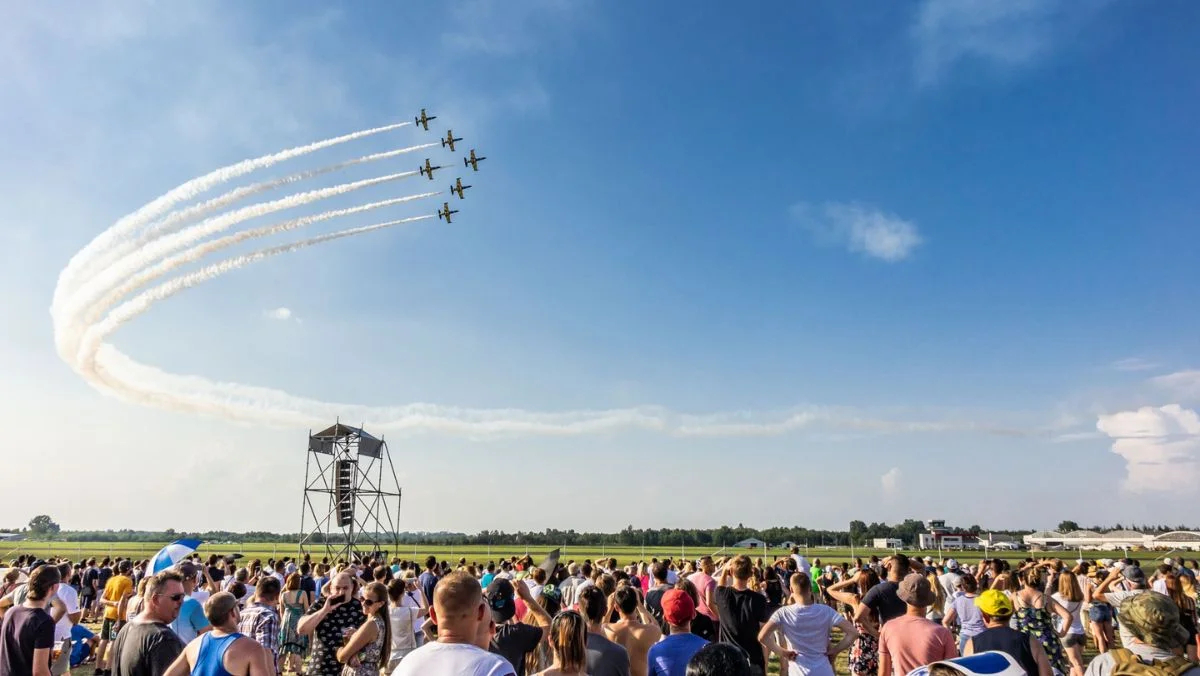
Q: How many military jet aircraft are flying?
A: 6